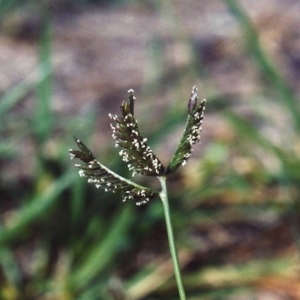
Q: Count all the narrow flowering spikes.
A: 3